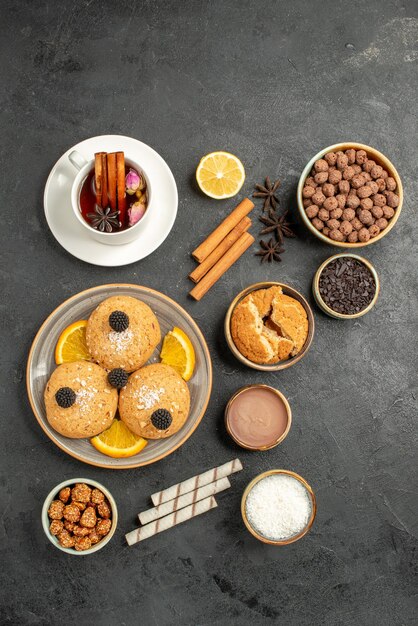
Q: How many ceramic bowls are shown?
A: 6